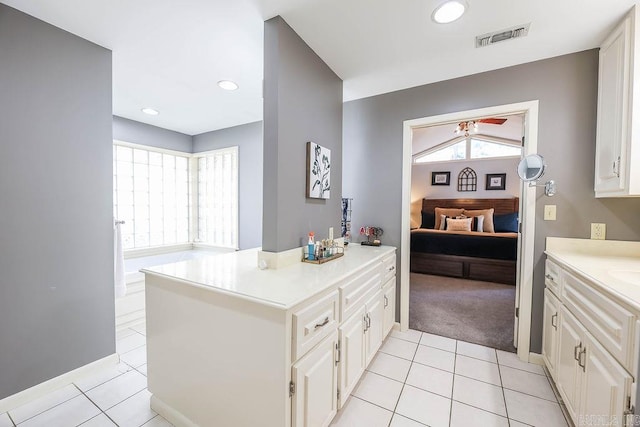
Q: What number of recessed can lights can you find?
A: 3